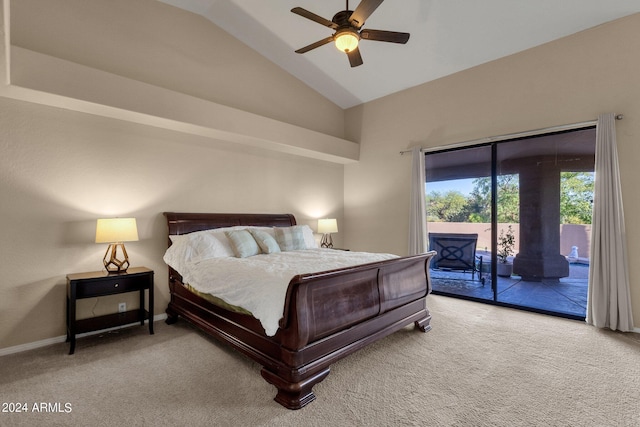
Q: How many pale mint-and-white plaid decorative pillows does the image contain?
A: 3